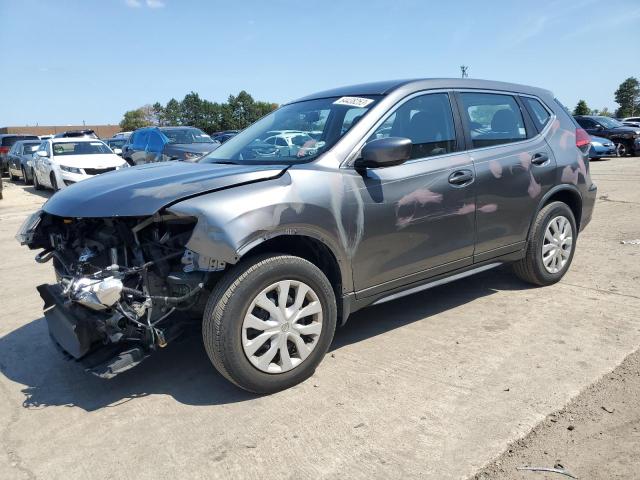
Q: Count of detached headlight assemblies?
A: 1